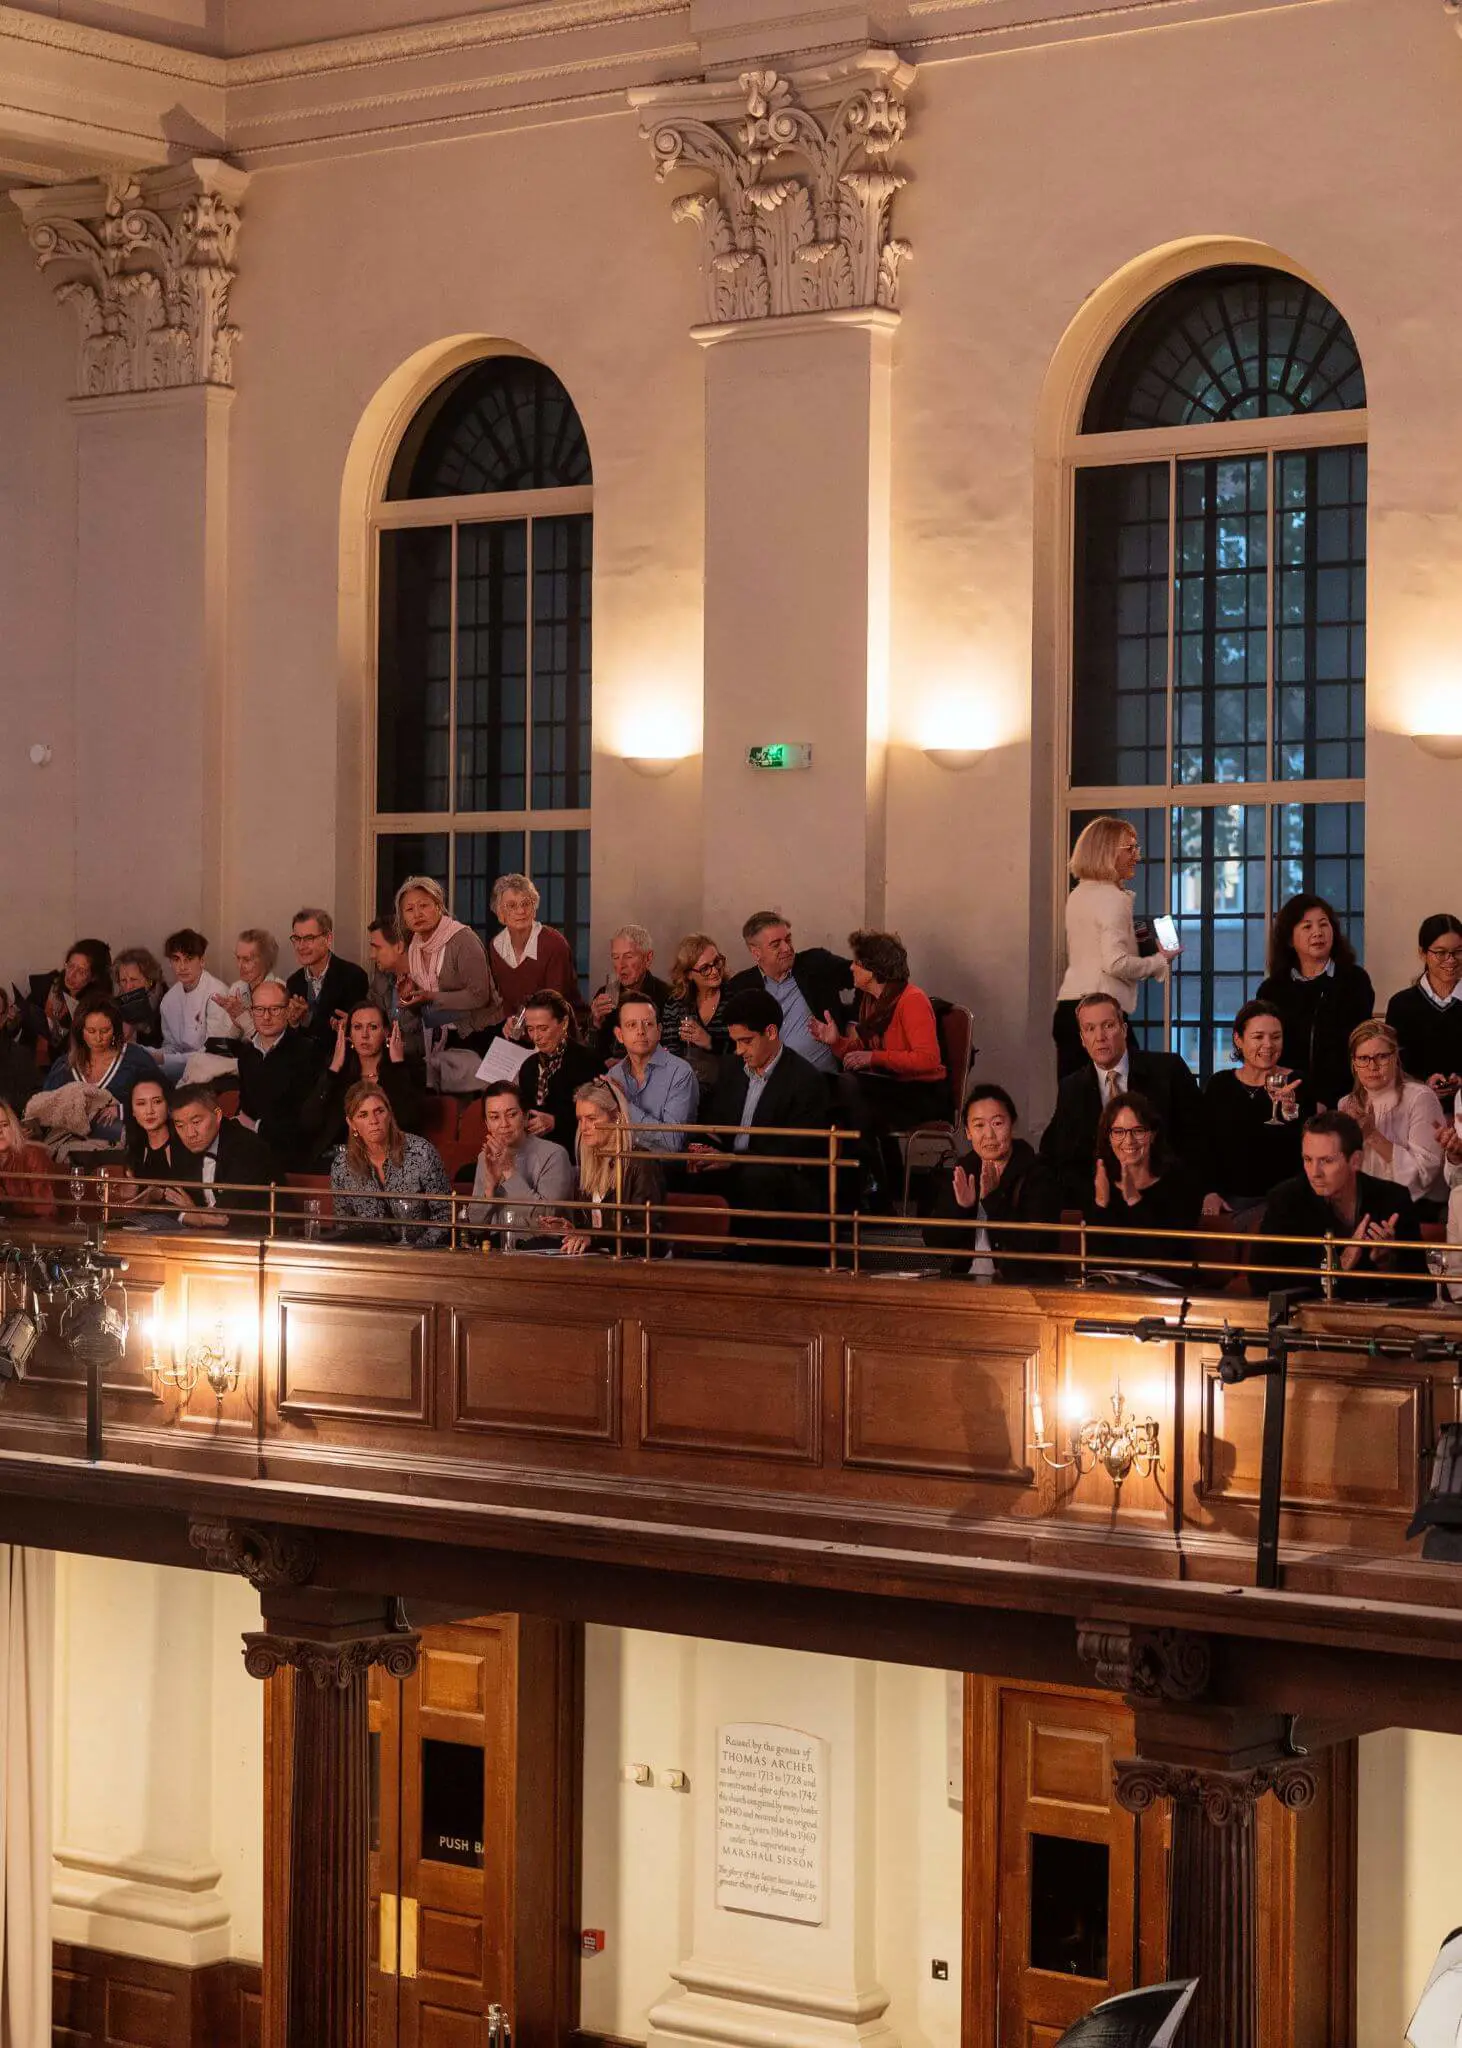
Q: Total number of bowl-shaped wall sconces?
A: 3